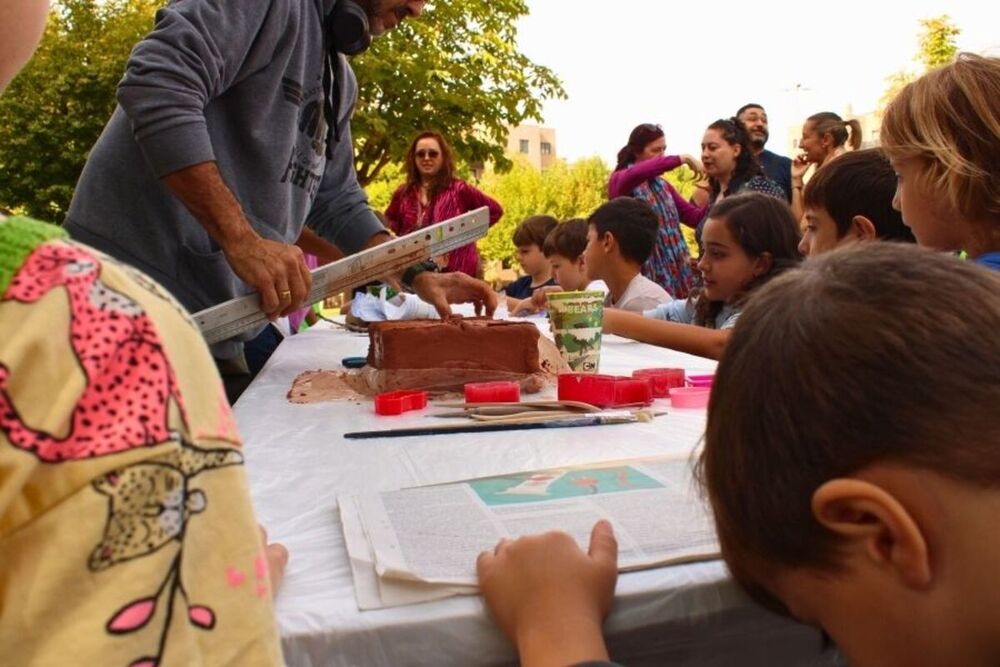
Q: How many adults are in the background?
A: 5